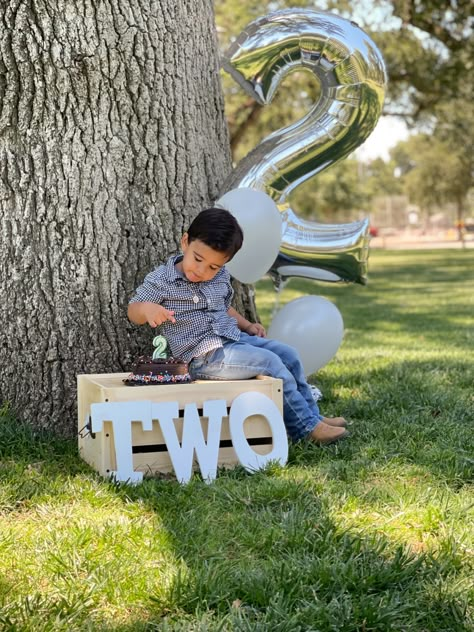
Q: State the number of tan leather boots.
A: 2